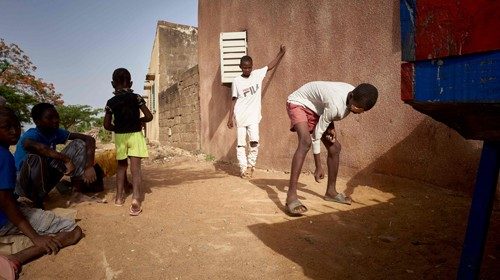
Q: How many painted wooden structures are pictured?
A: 1